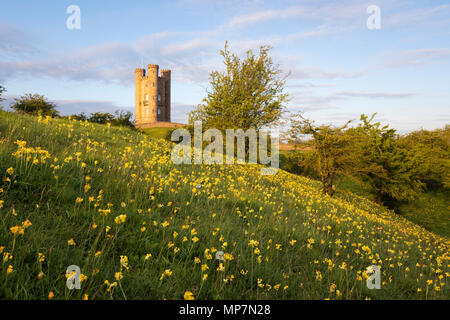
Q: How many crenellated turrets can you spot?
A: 3